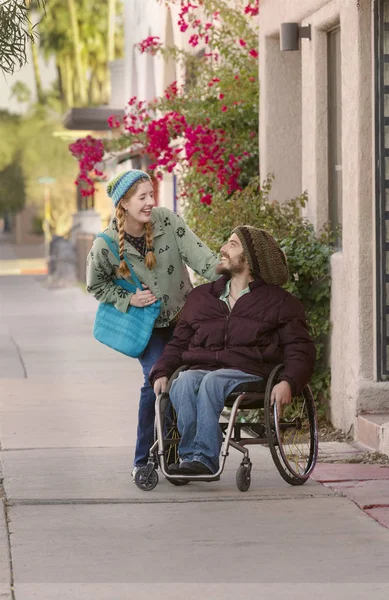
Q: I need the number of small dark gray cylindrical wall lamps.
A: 1